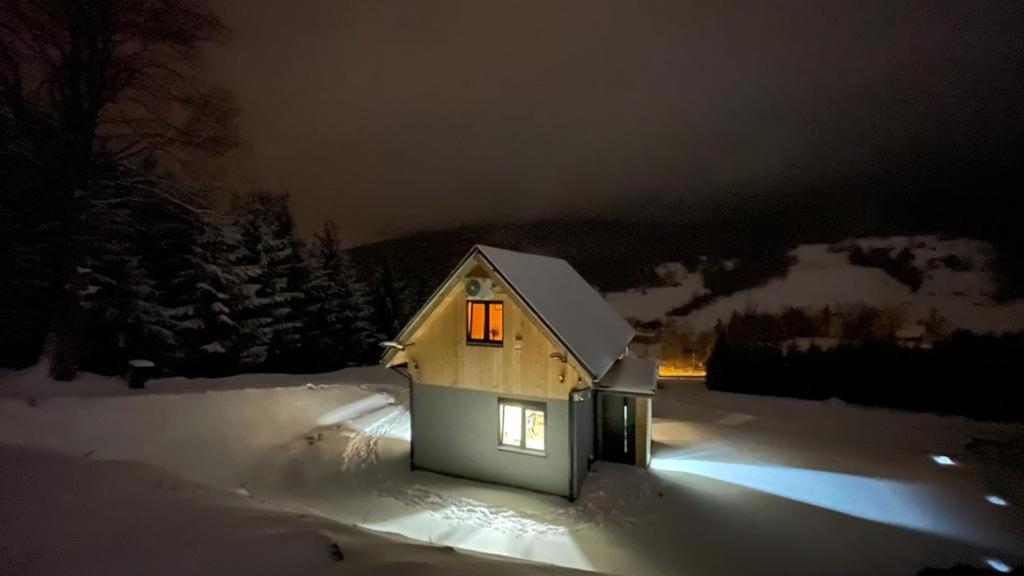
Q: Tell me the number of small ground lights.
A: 3